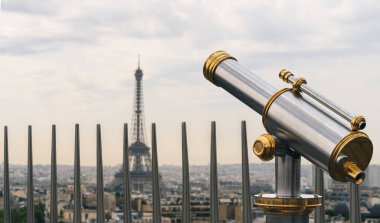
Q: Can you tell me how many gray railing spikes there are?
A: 12